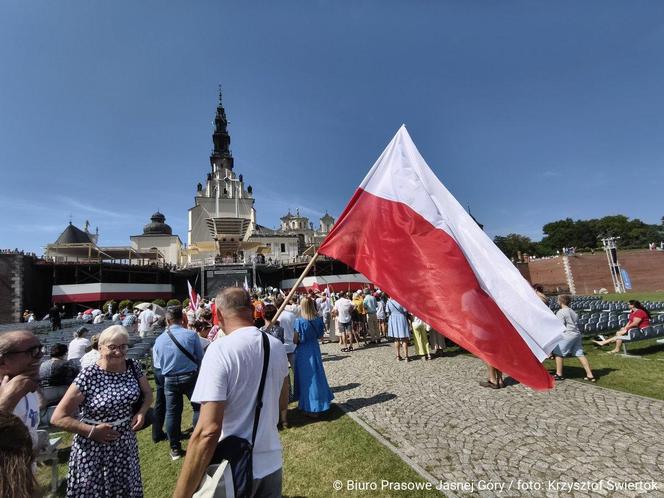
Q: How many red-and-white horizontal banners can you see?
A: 2